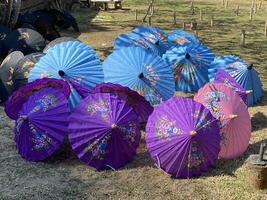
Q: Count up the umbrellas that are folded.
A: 0